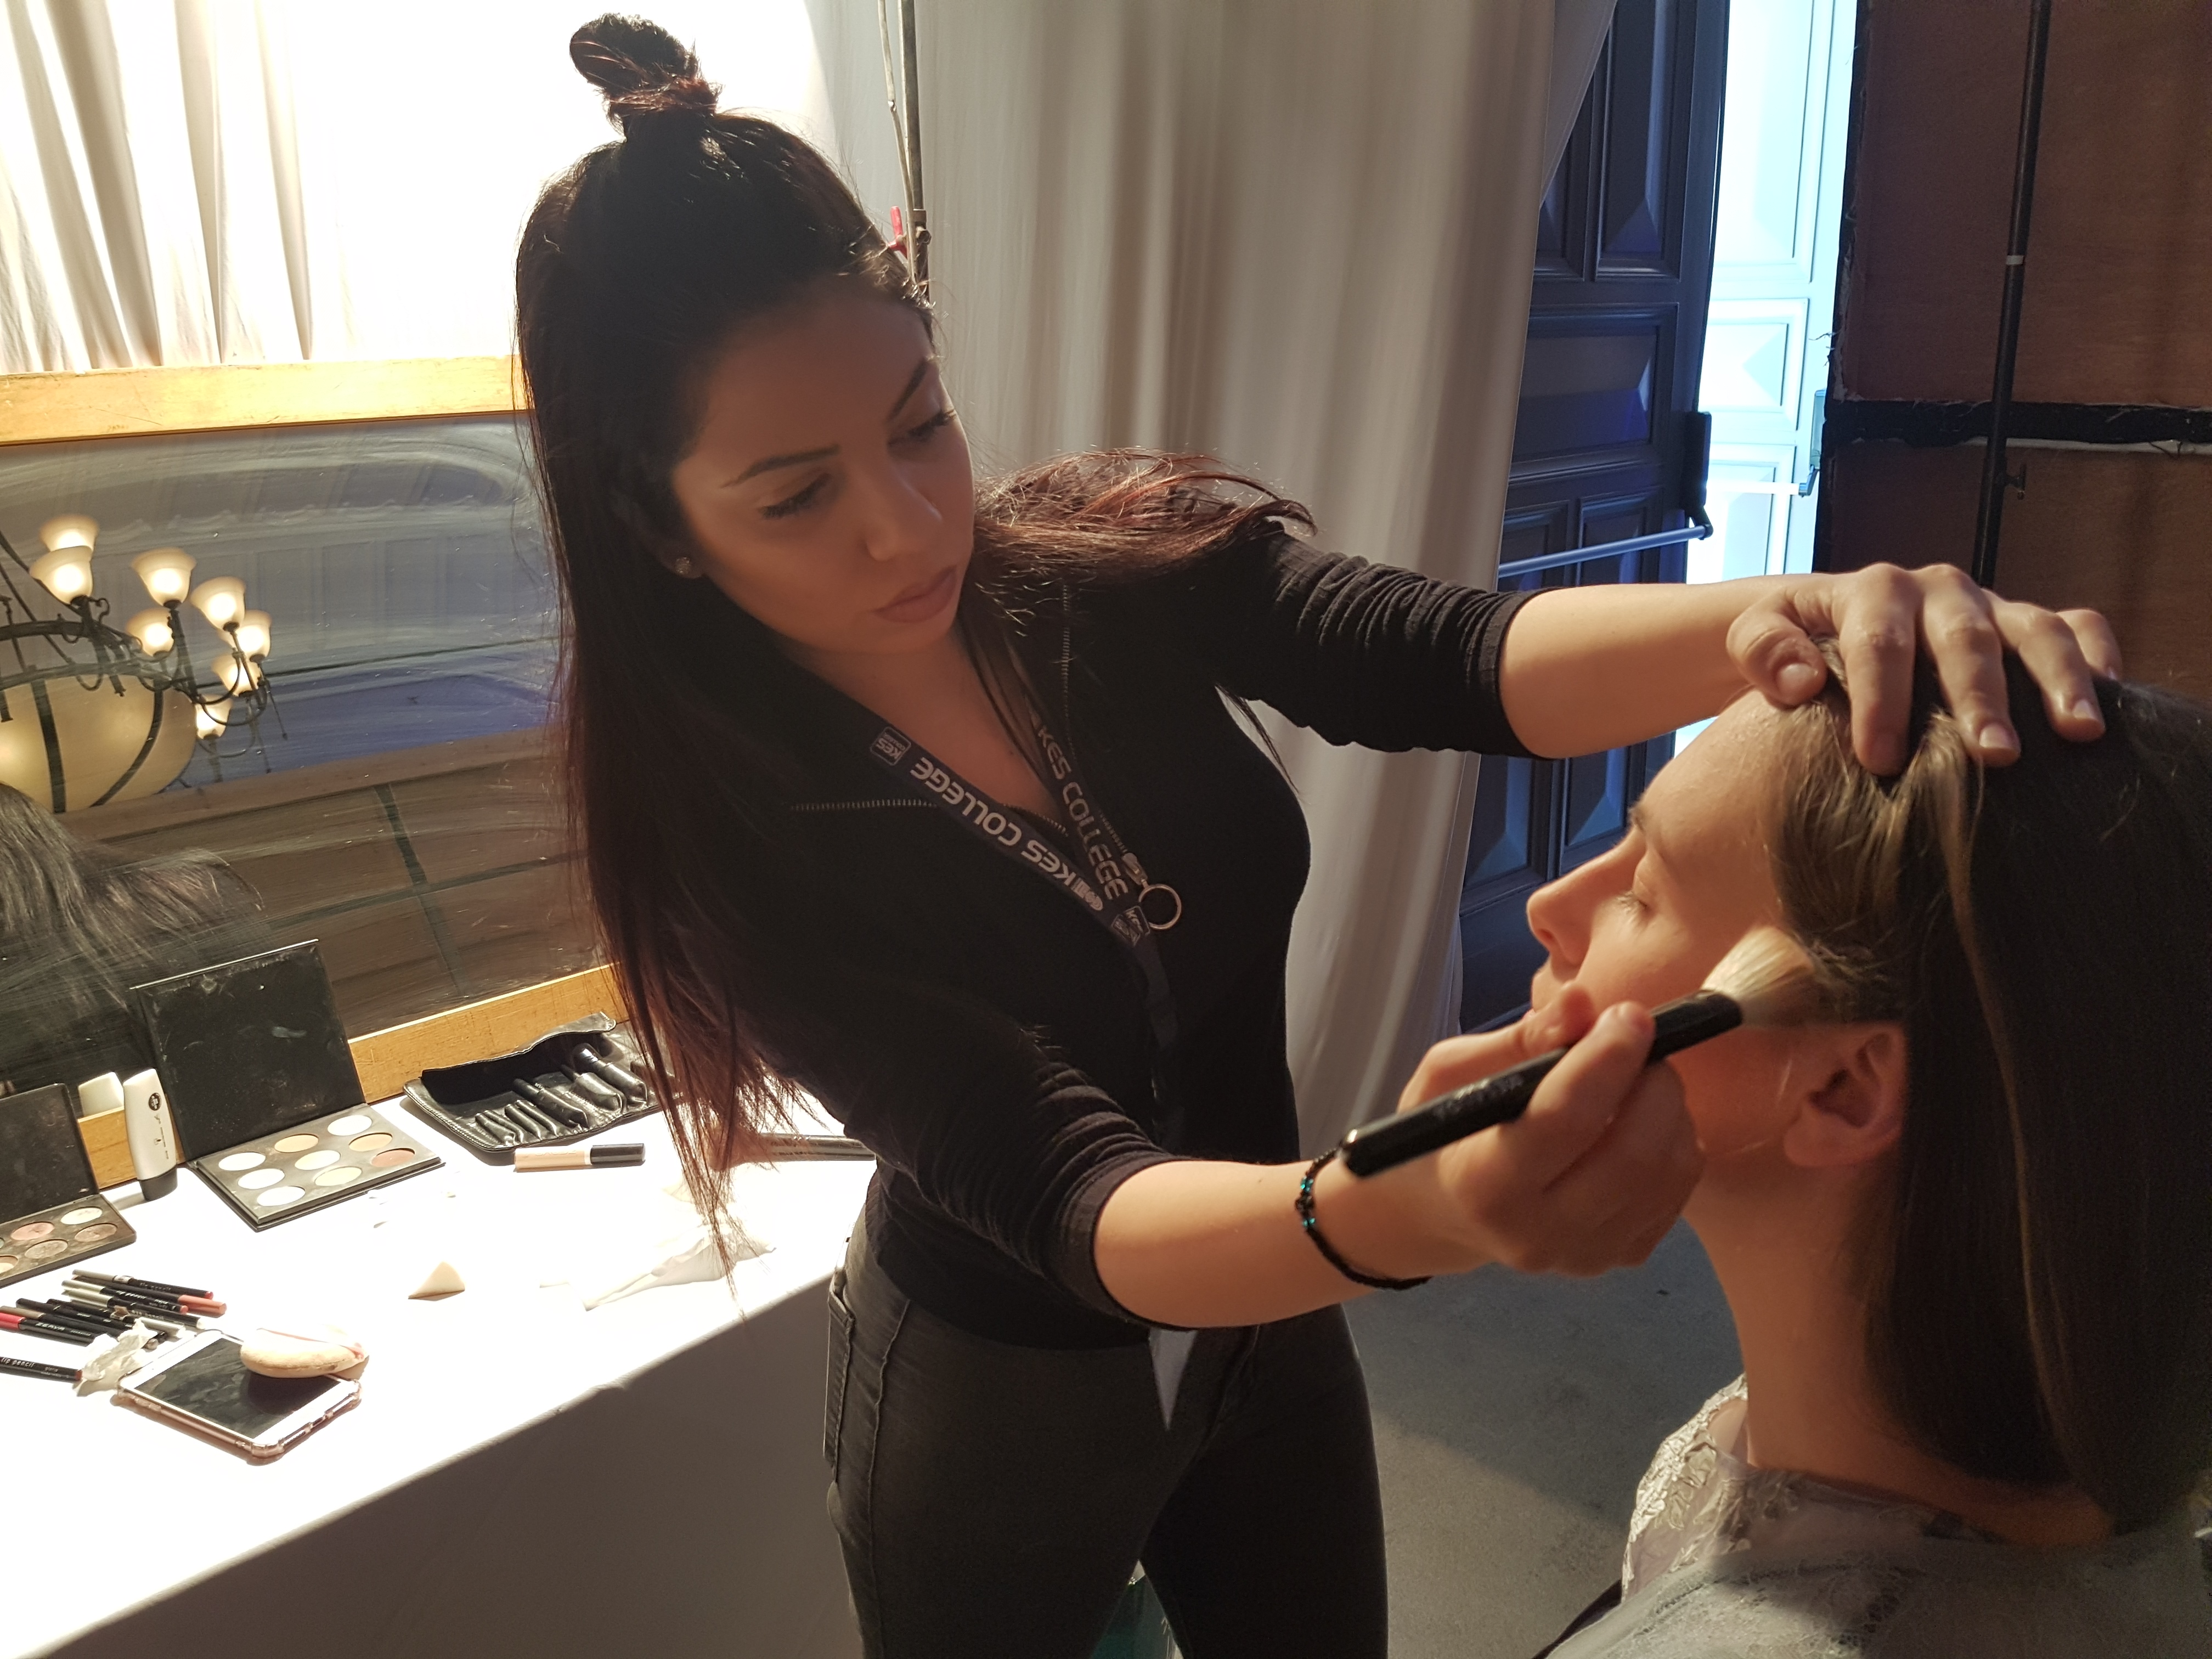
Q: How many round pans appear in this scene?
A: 15